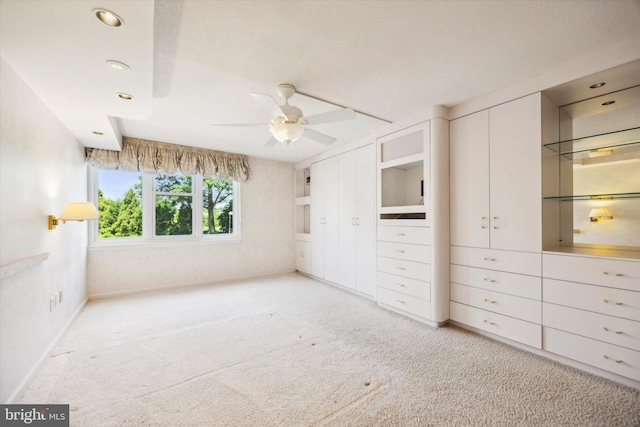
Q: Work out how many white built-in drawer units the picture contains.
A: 3